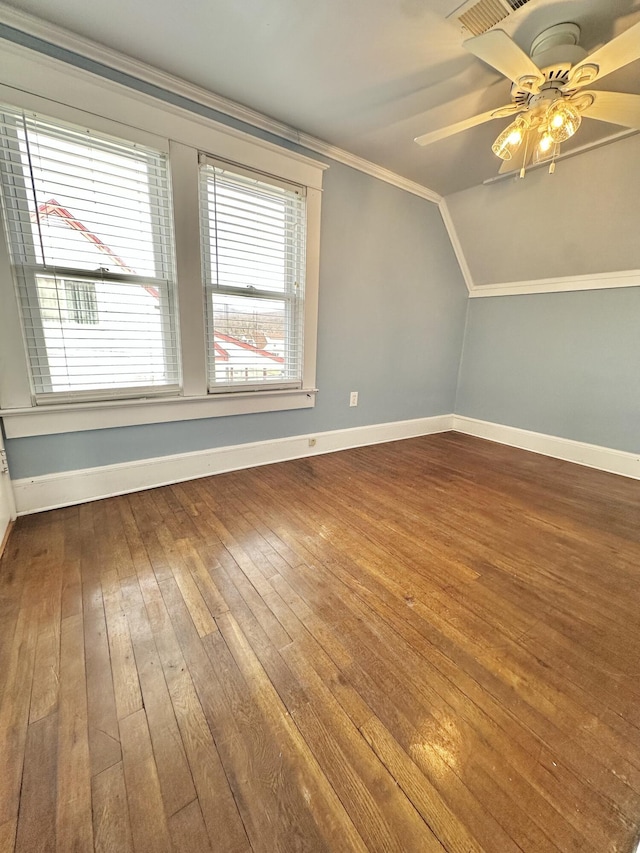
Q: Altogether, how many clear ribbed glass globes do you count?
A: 3